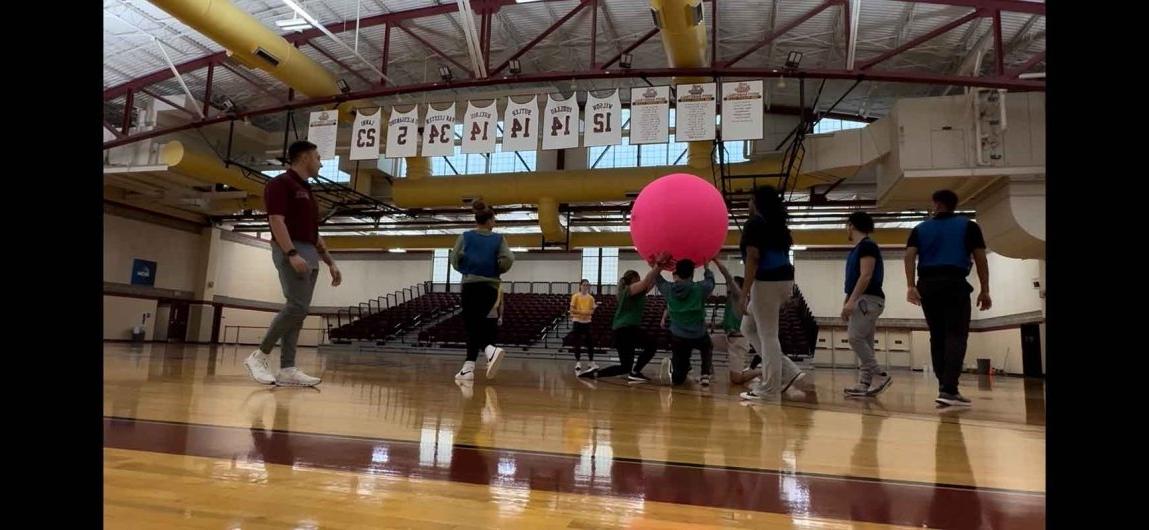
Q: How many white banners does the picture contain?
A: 11